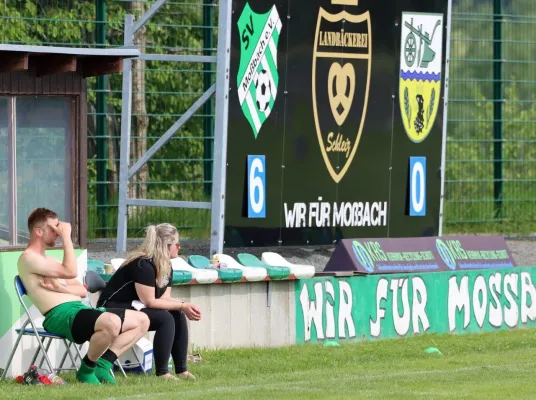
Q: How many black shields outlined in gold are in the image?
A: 1